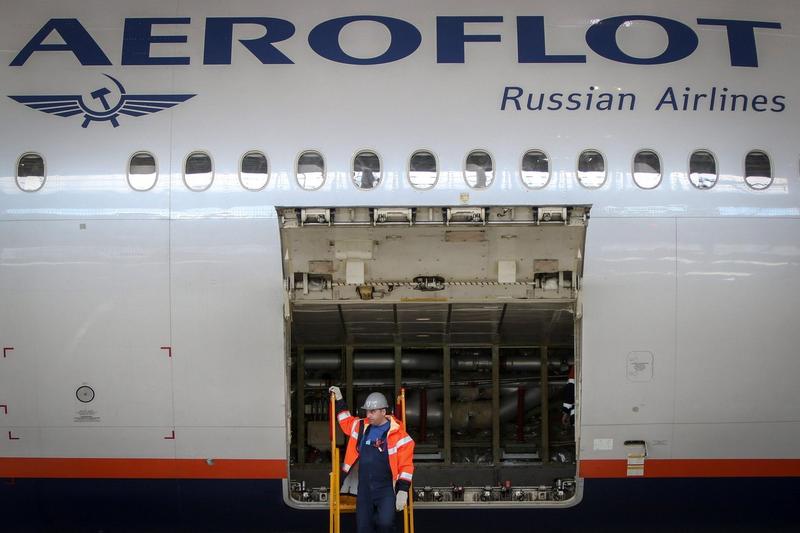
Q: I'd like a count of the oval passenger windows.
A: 13